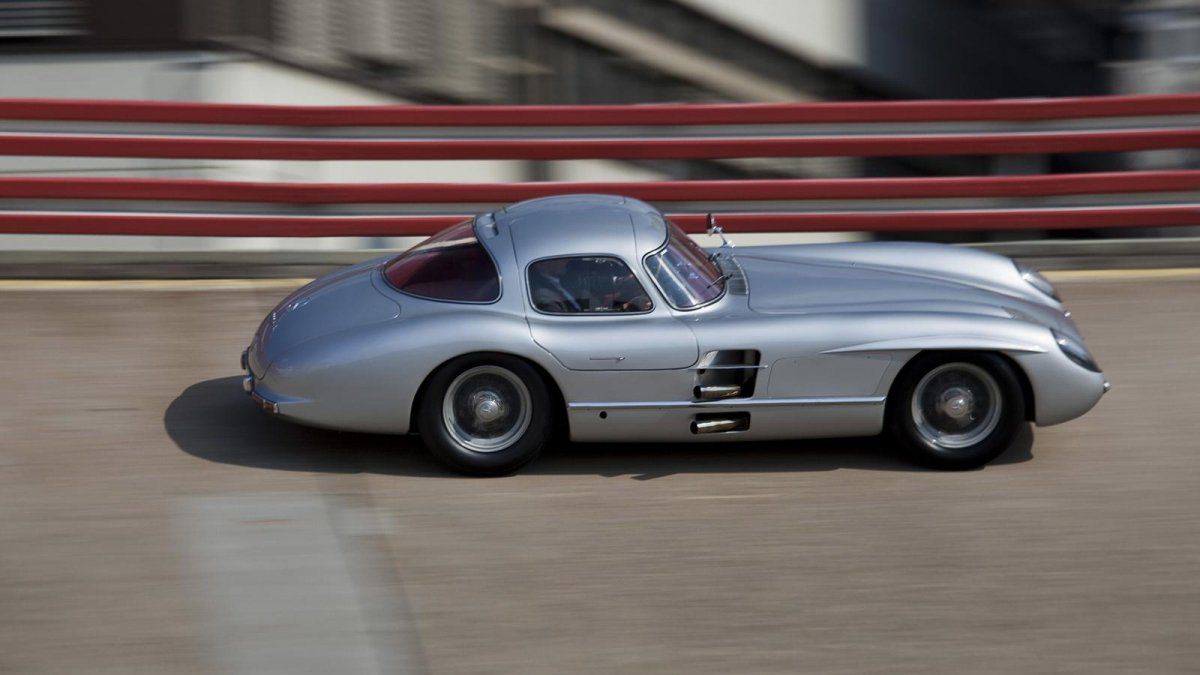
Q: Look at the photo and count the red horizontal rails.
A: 4